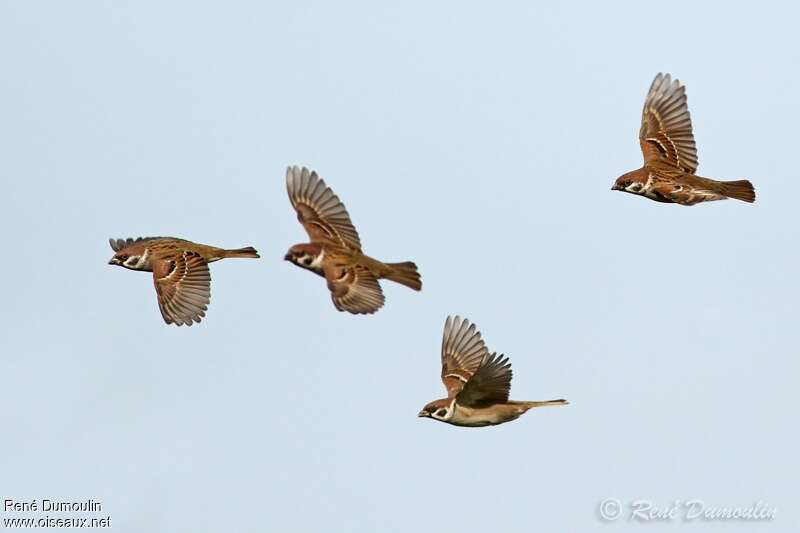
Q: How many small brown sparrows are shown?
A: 4